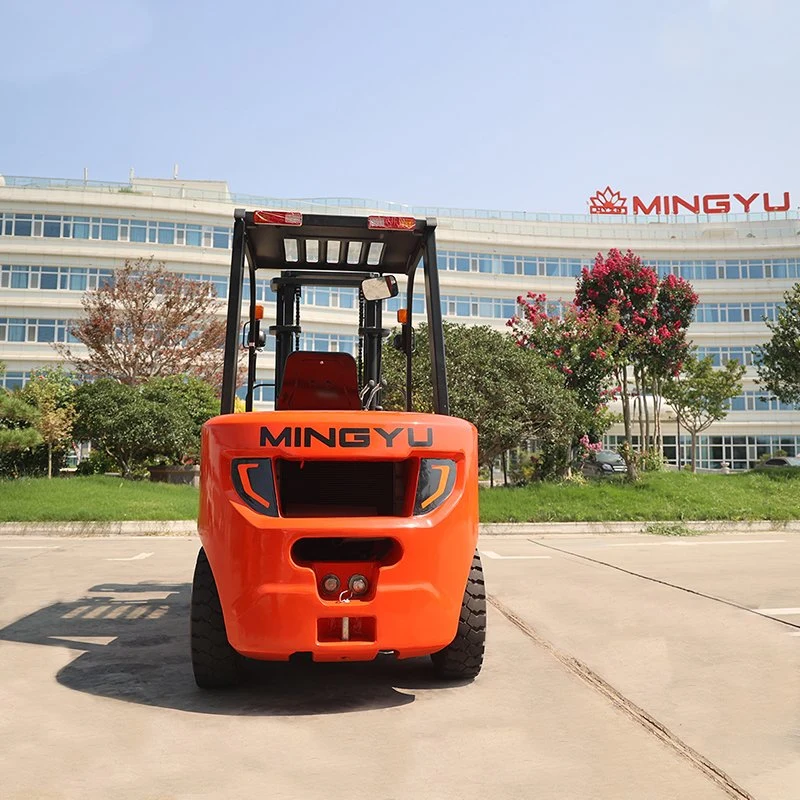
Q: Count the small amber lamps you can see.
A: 2